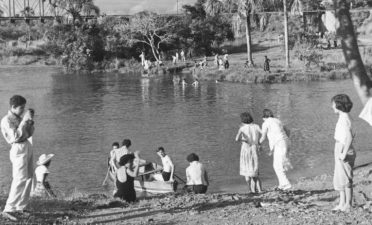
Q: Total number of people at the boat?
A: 5